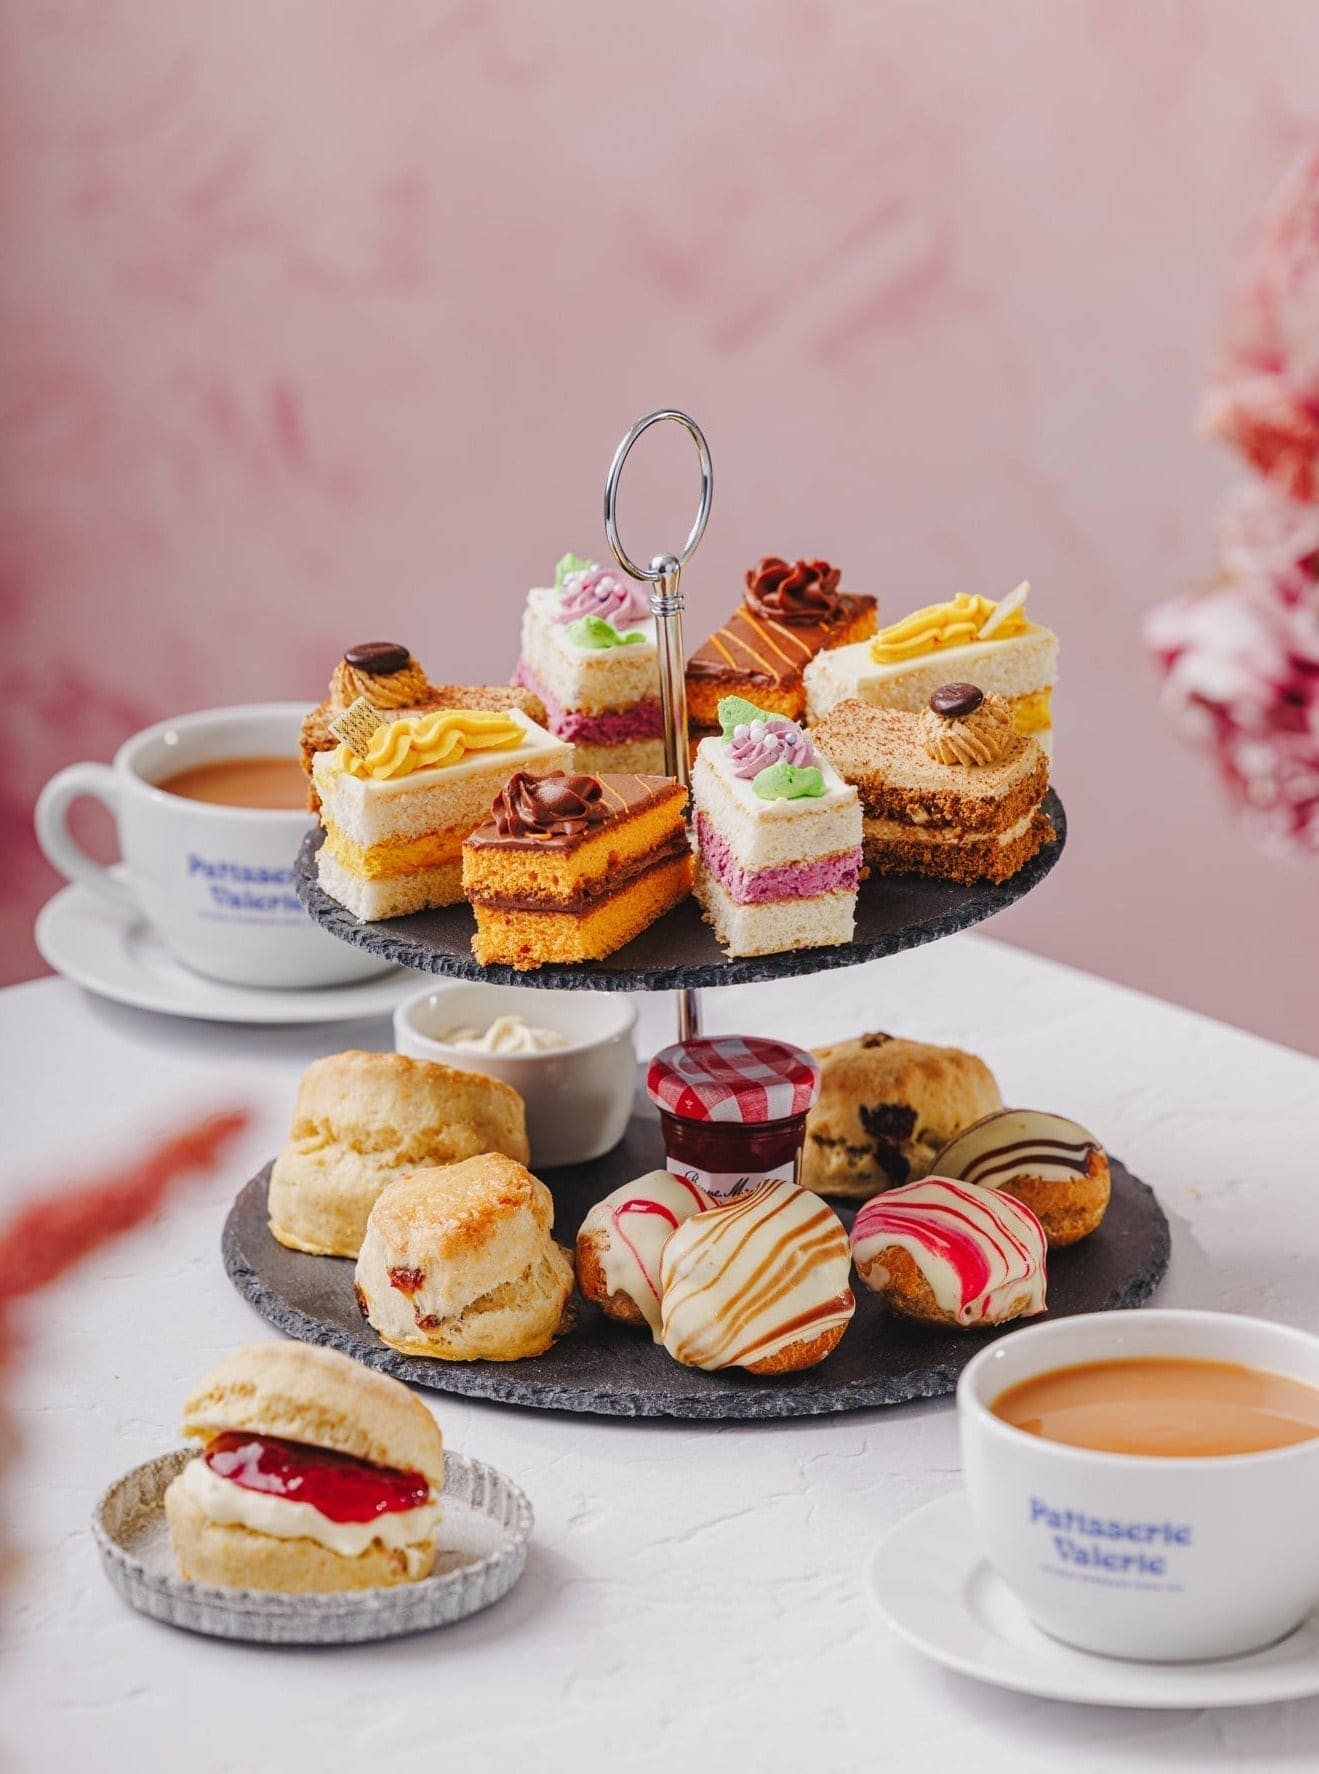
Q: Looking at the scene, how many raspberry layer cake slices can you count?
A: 2